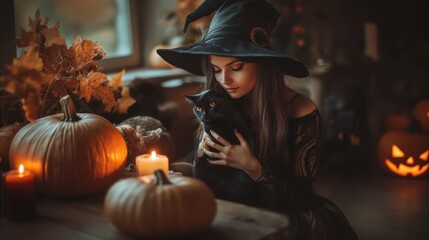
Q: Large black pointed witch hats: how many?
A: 1